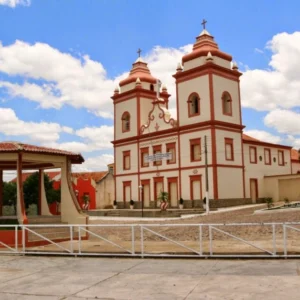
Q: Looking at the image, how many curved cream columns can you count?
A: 3